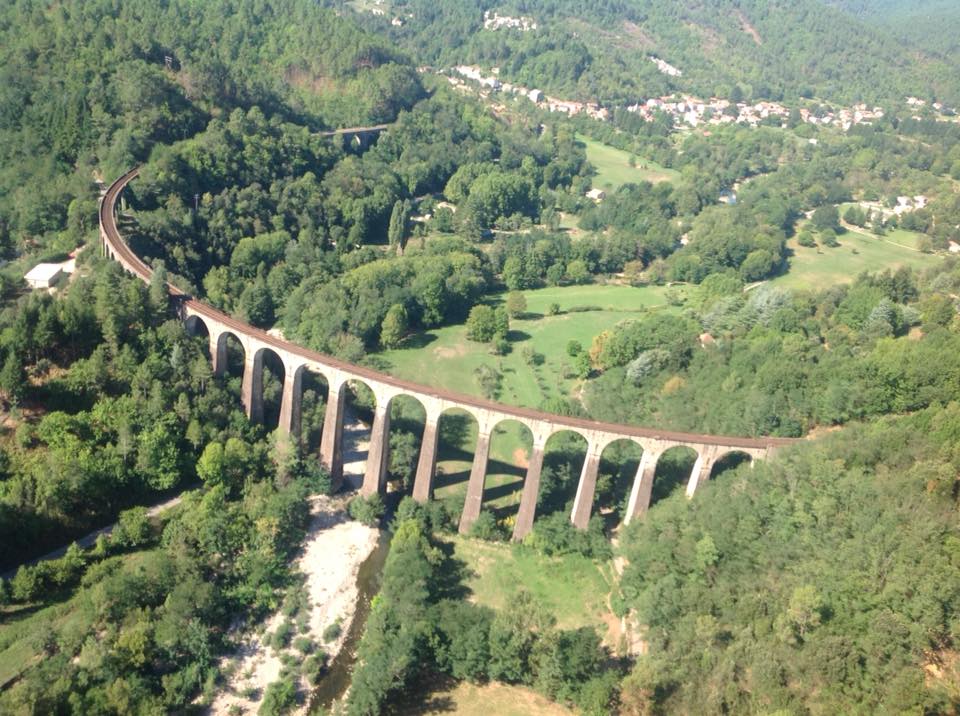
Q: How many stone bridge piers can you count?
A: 11